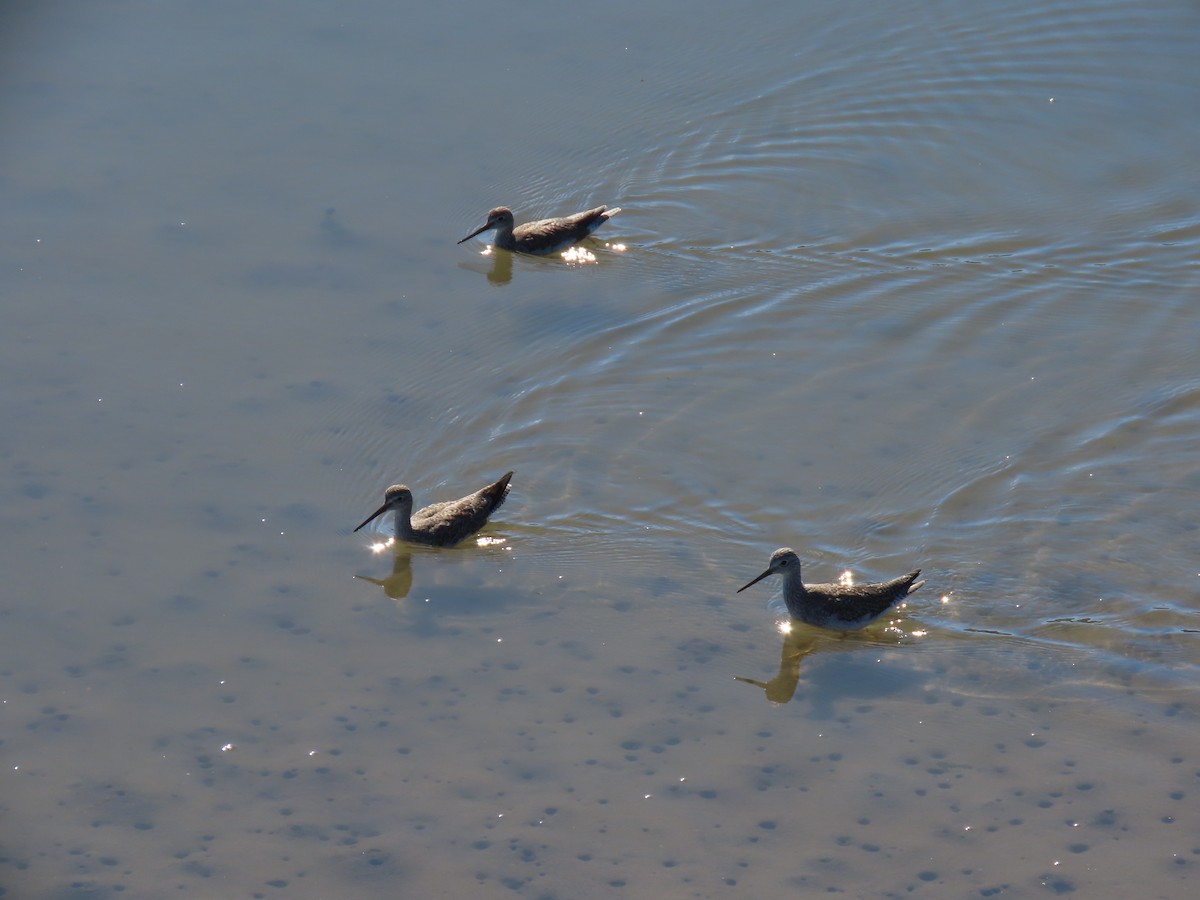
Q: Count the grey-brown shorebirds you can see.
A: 3